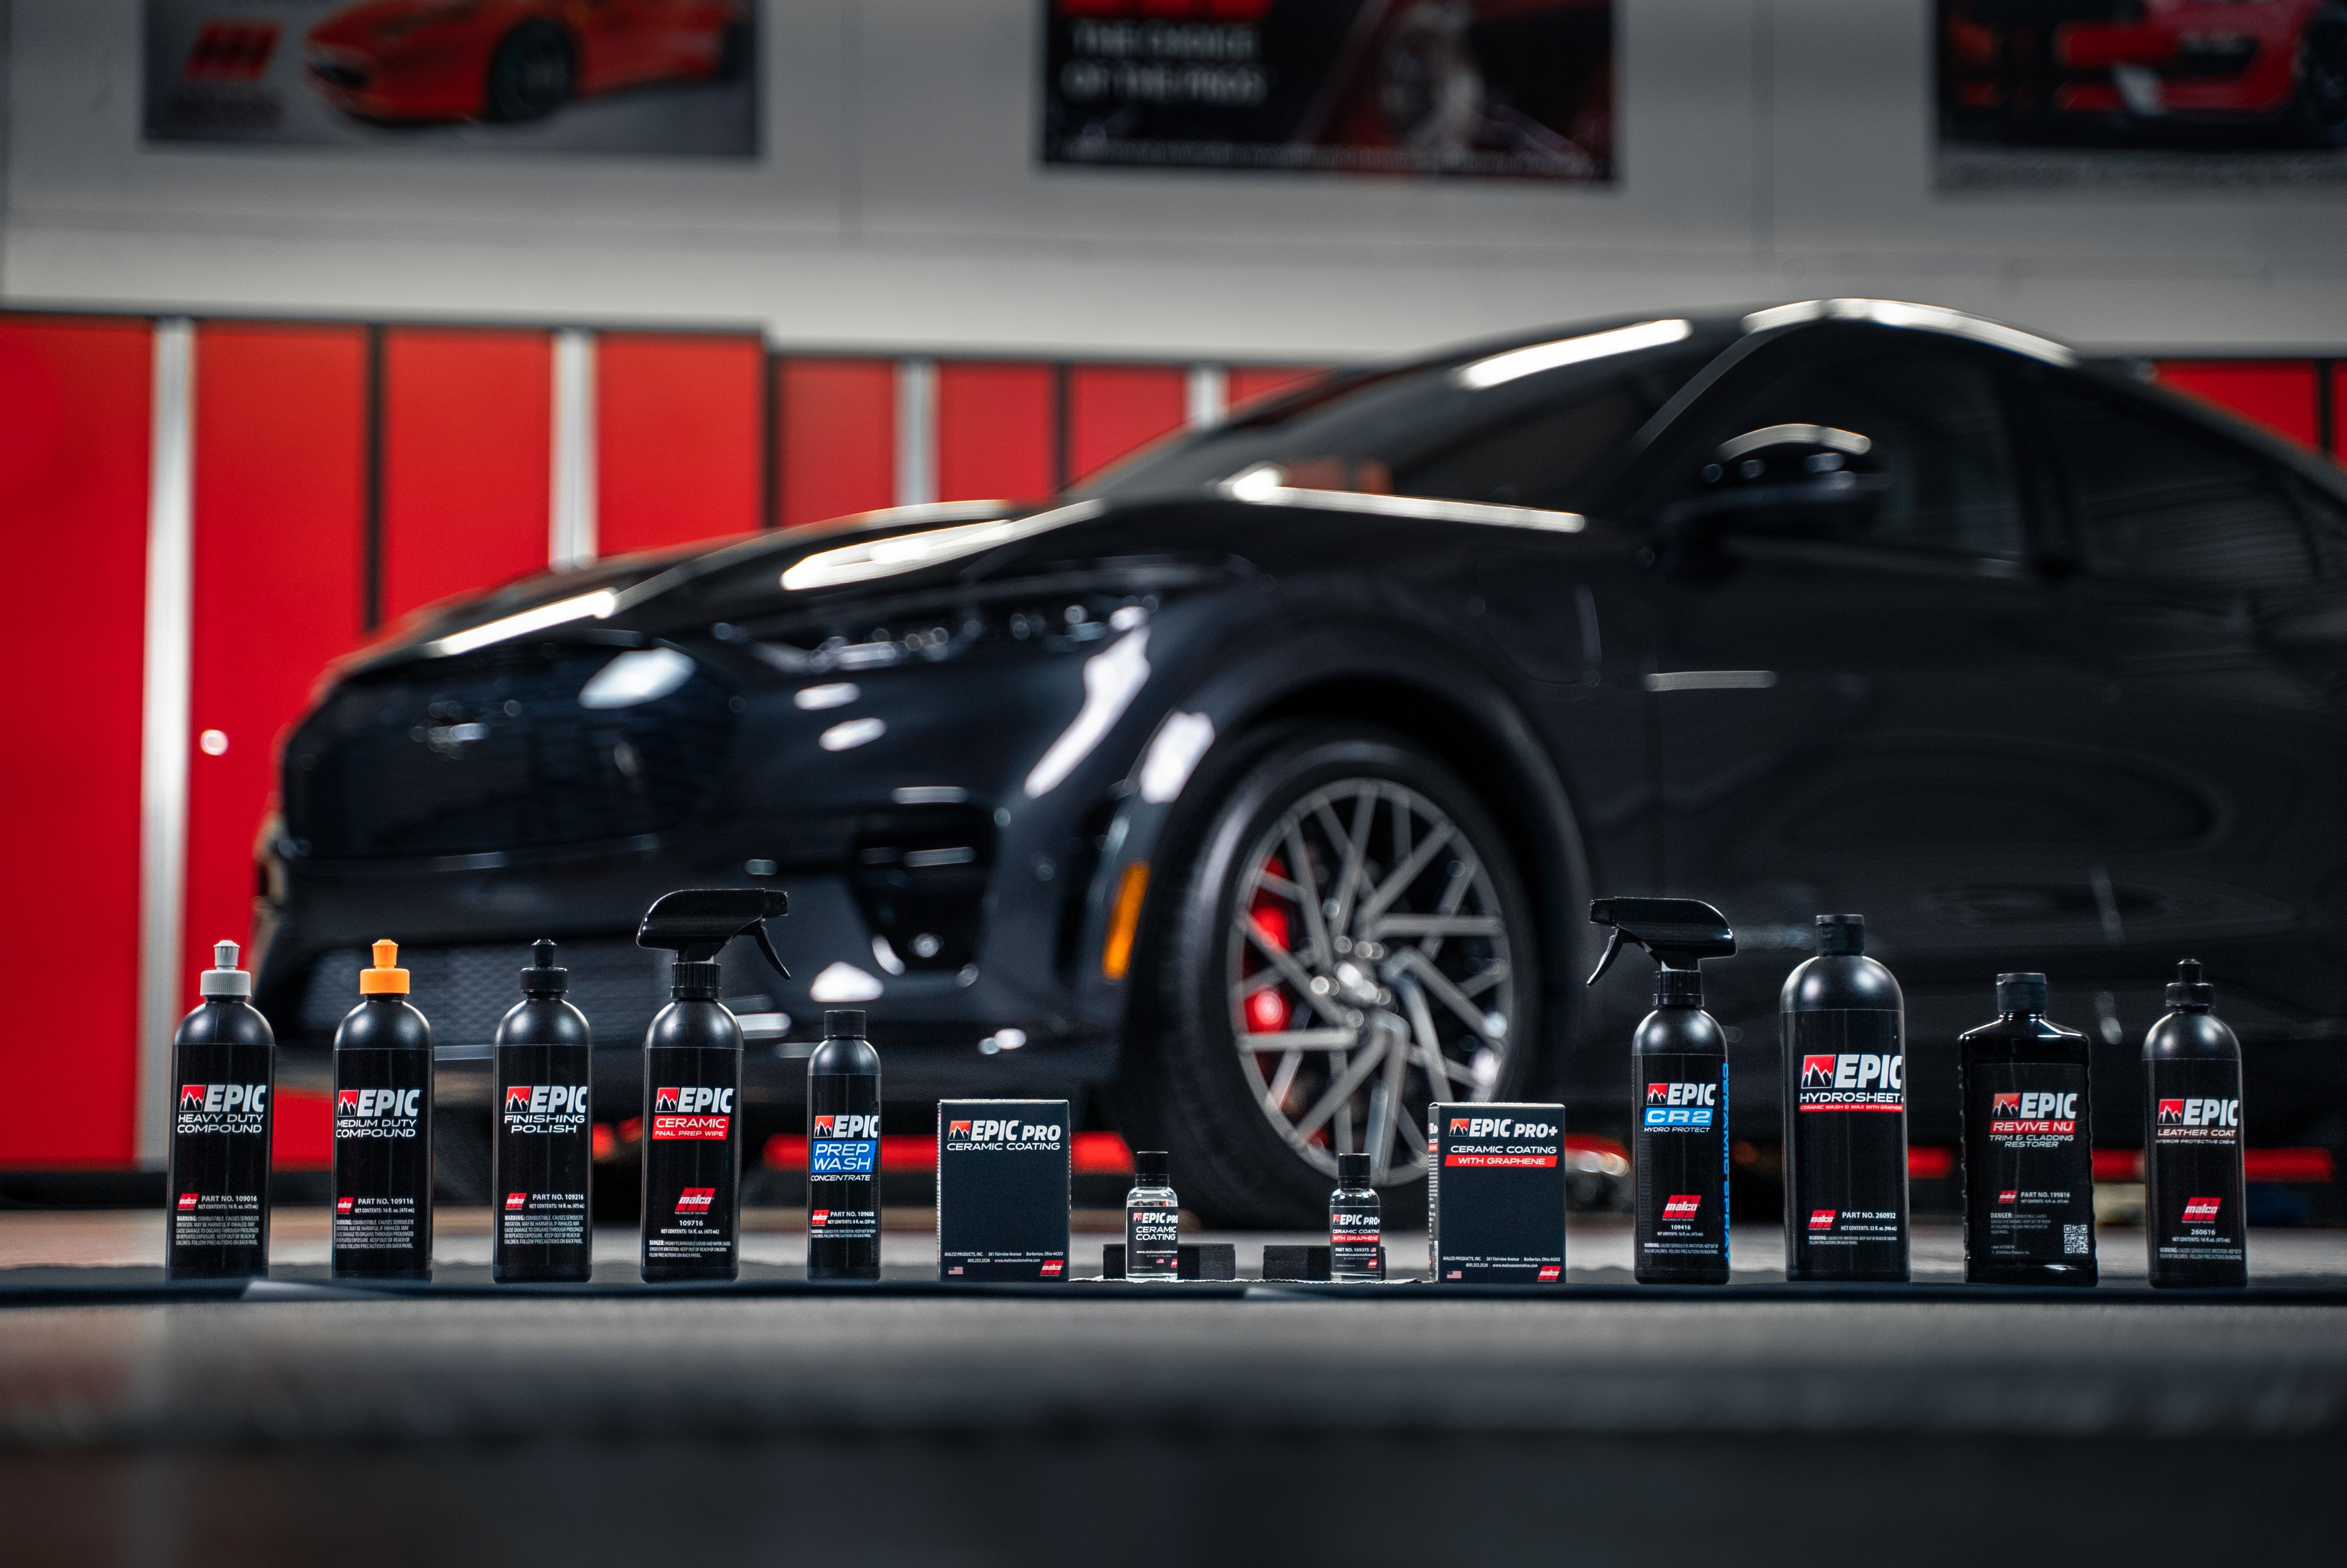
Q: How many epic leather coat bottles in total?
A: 1